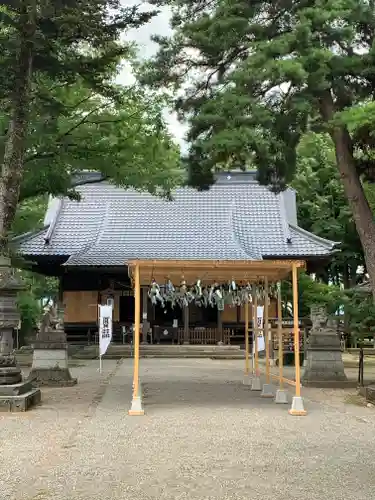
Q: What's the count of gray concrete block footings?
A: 6